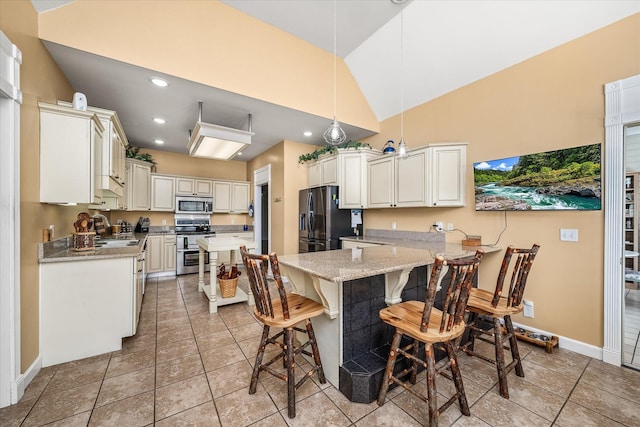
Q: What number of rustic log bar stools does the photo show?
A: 3